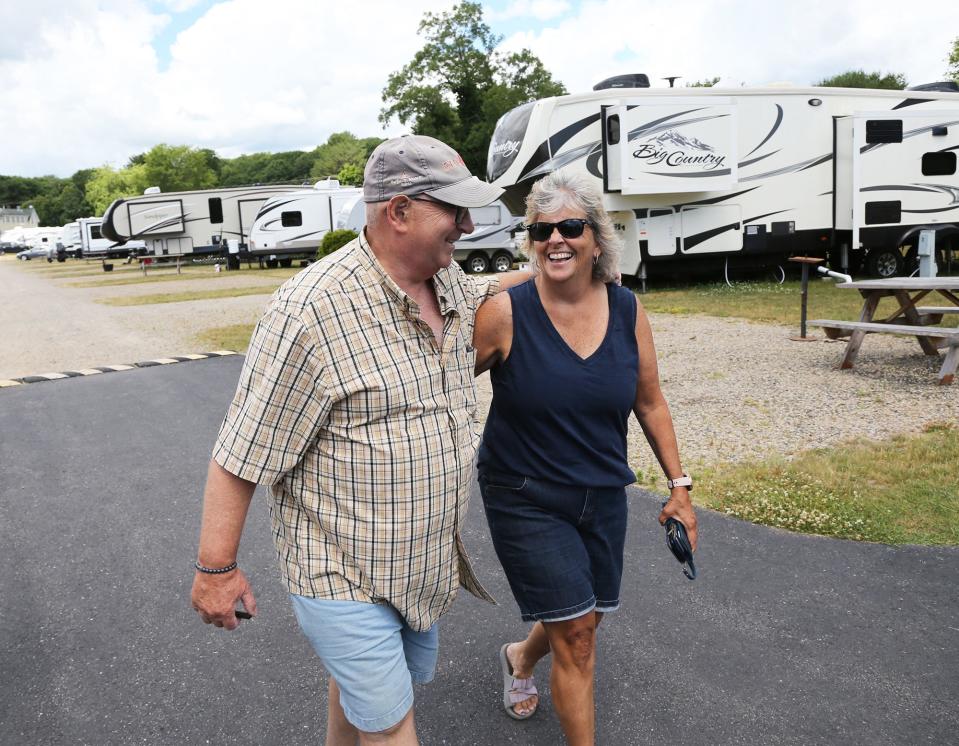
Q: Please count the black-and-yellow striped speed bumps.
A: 1